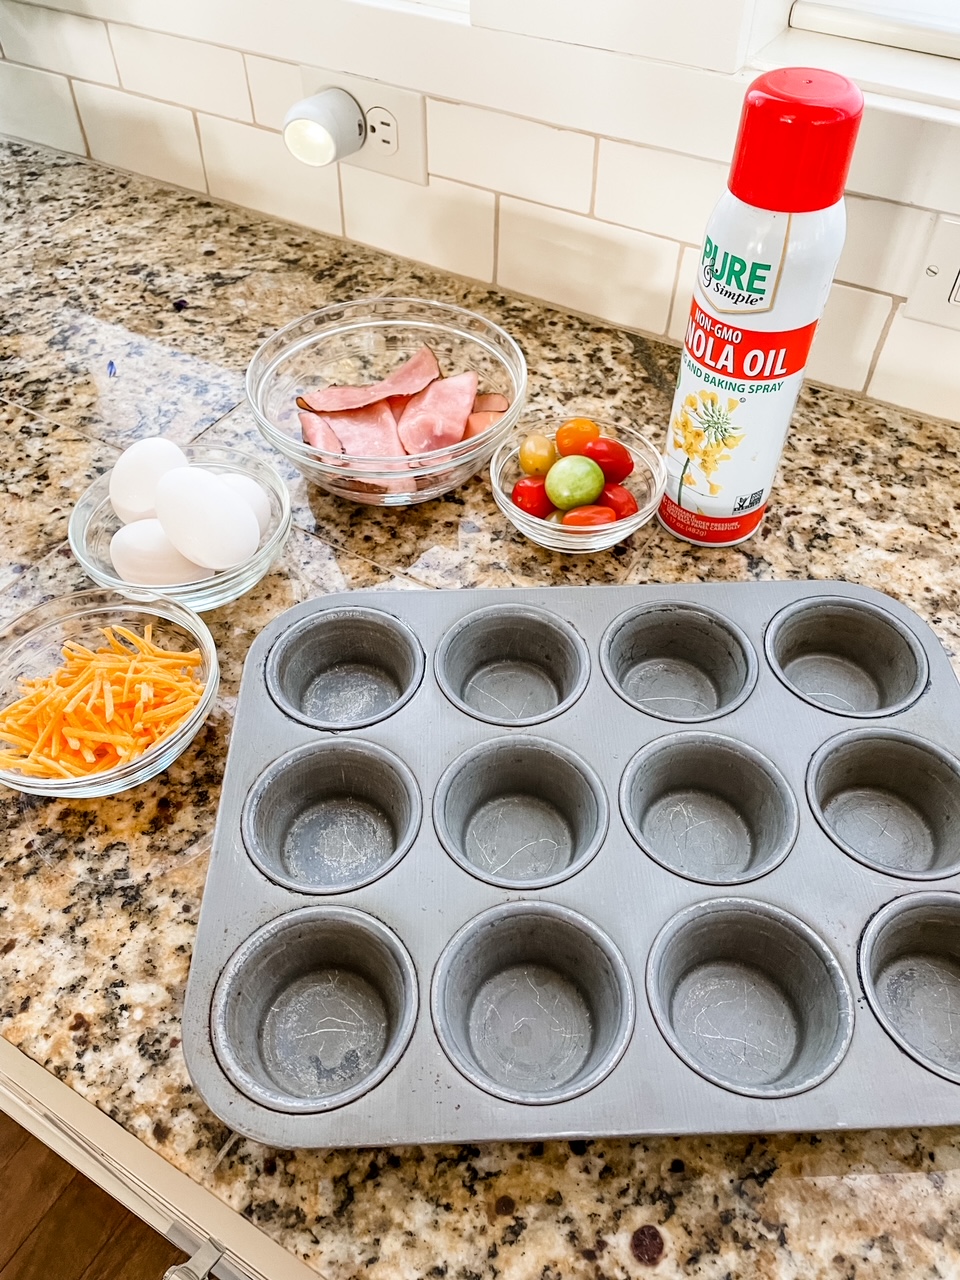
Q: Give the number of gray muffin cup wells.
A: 12